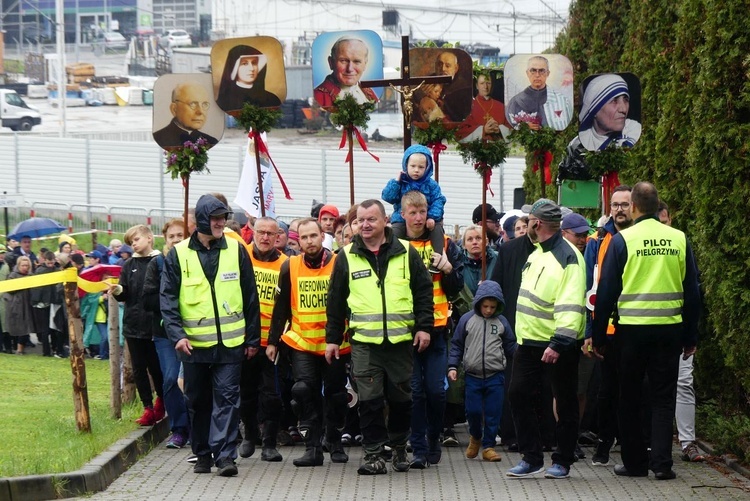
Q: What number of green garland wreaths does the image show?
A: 7